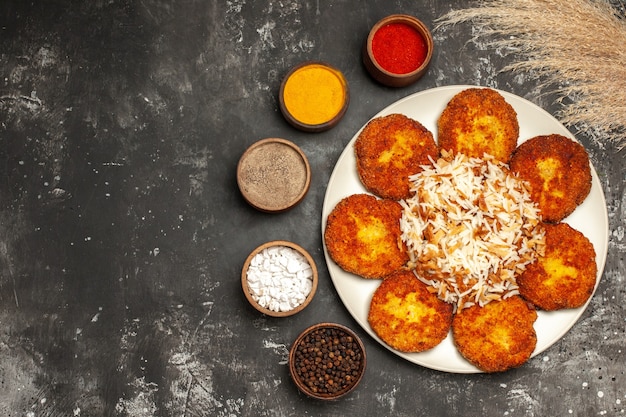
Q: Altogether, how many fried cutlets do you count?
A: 7